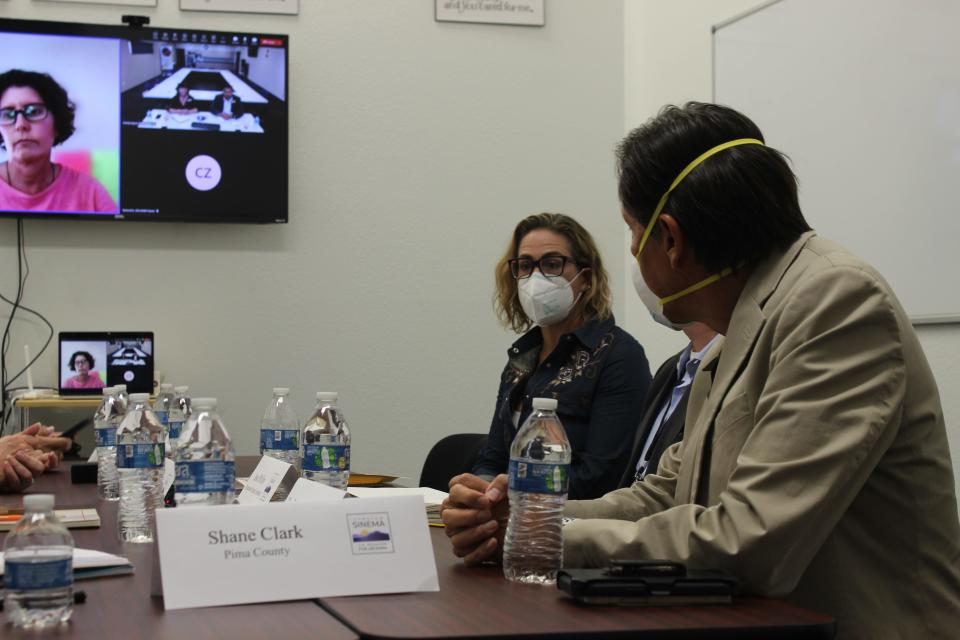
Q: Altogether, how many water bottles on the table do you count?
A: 10